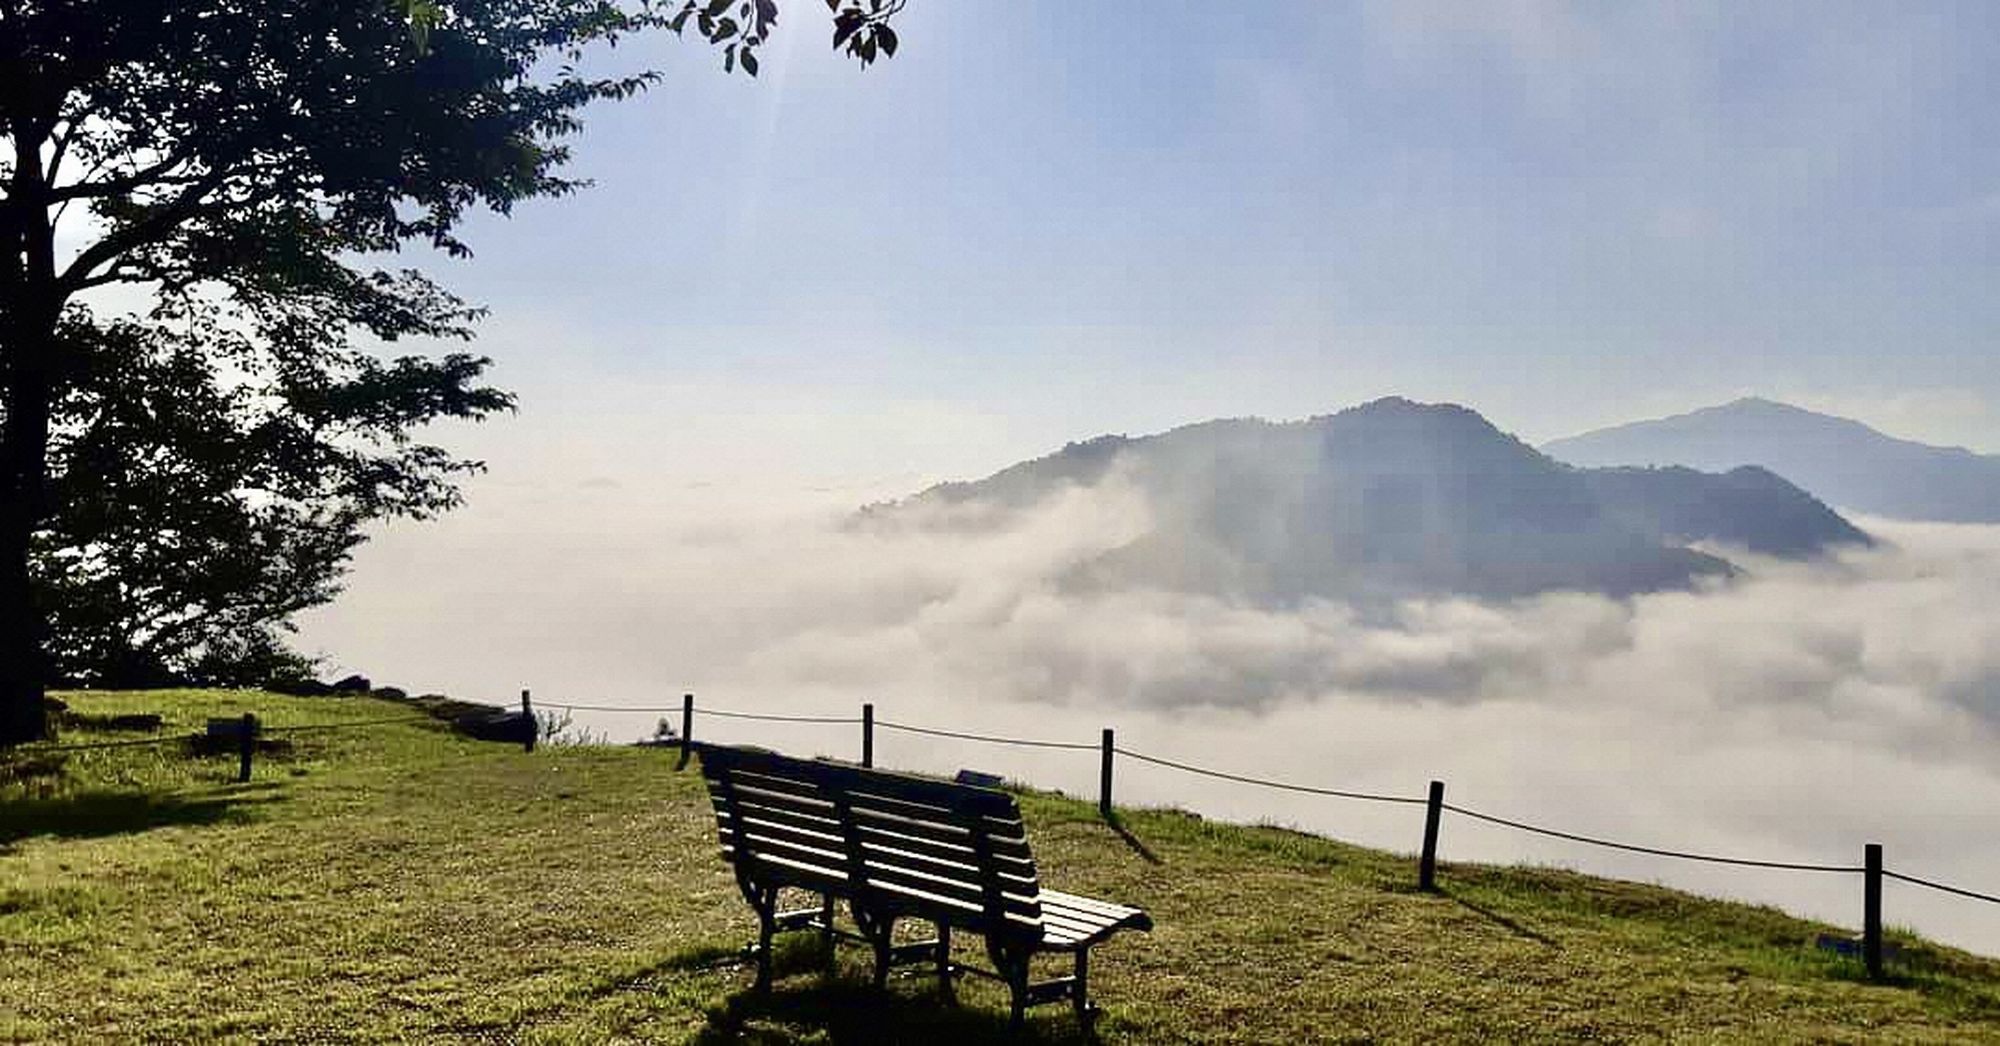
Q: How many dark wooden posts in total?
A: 7